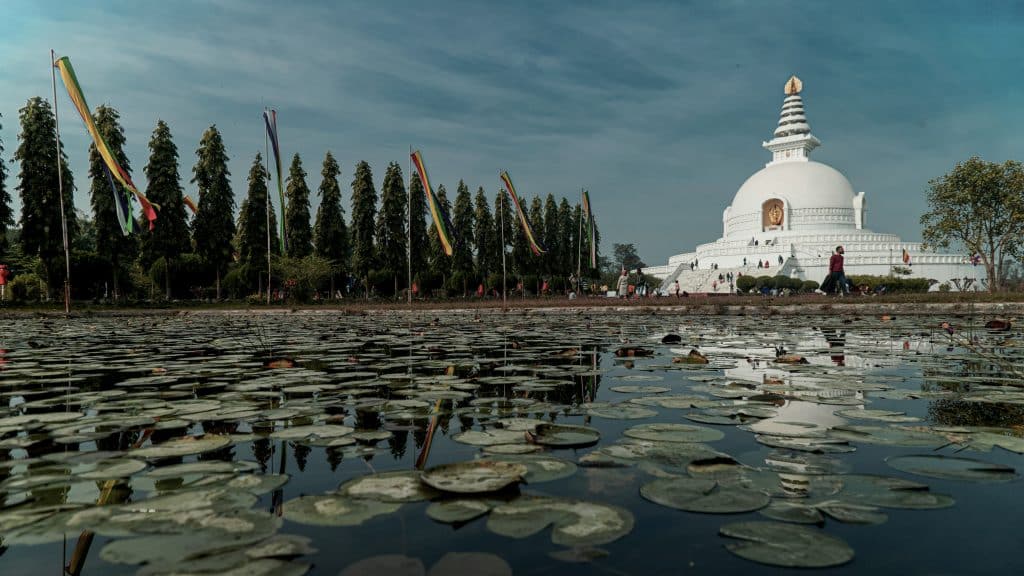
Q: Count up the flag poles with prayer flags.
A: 5